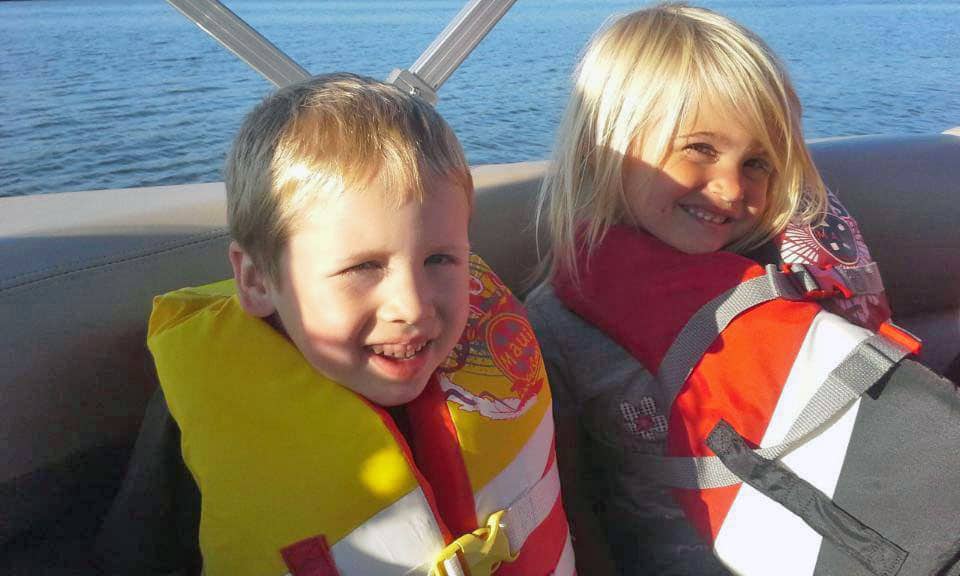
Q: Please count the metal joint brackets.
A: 1